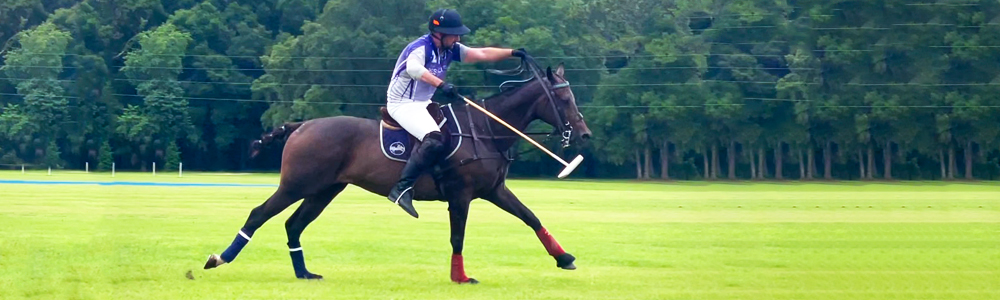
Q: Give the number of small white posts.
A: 6